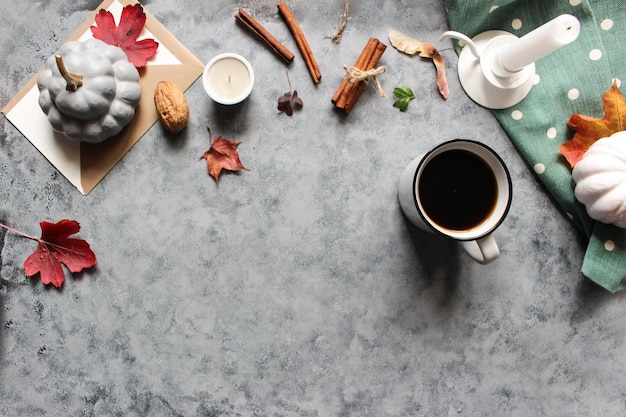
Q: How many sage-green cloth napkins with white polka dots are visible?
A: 1